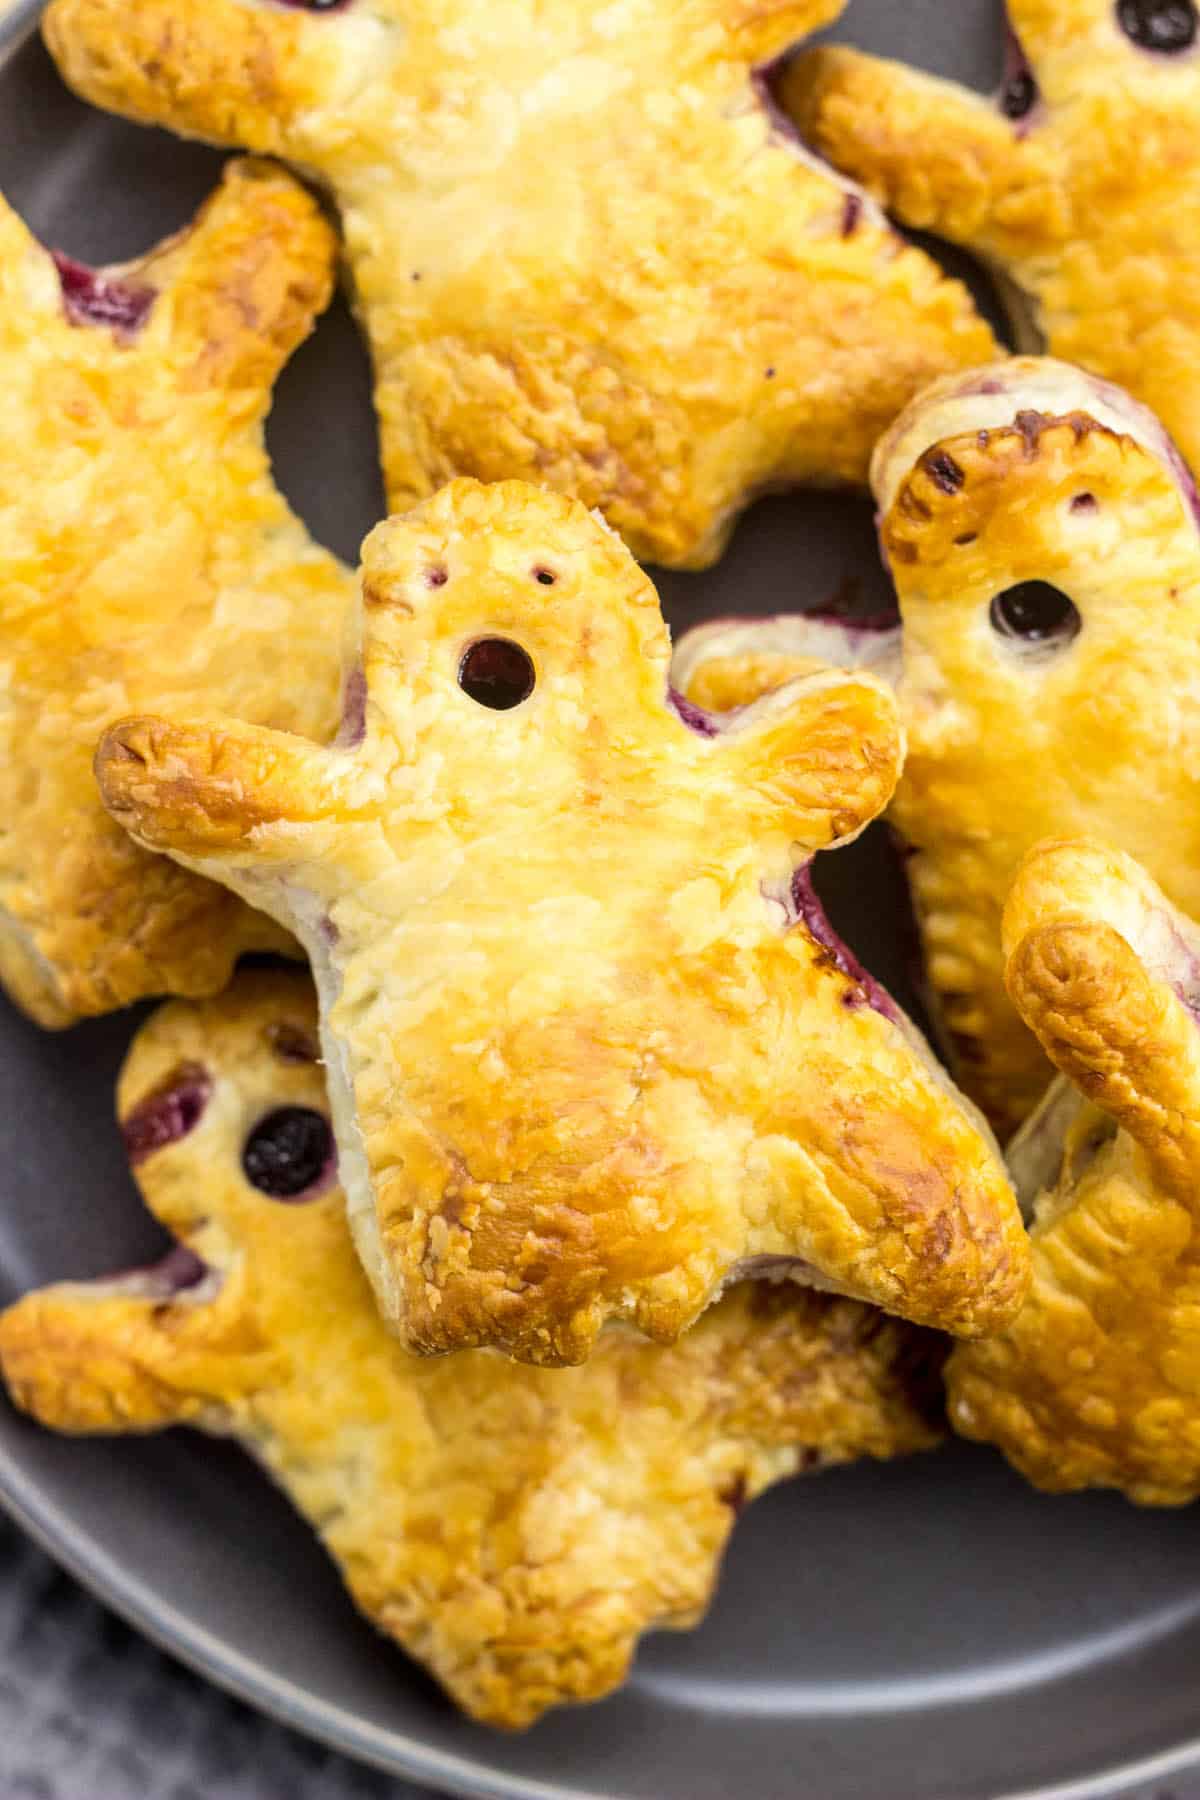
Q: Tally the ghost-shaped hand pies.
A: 7